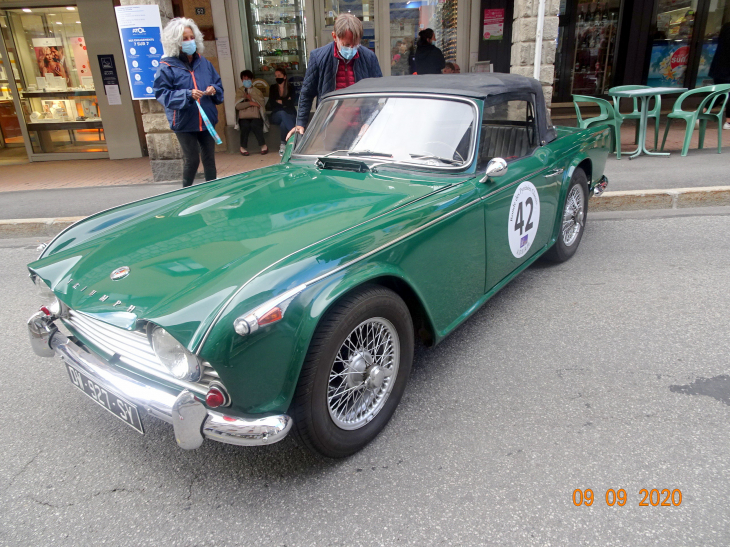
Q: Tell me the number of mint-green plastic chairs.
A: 3